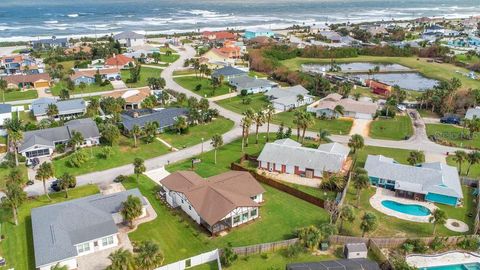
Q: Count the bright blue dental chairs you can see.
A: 0